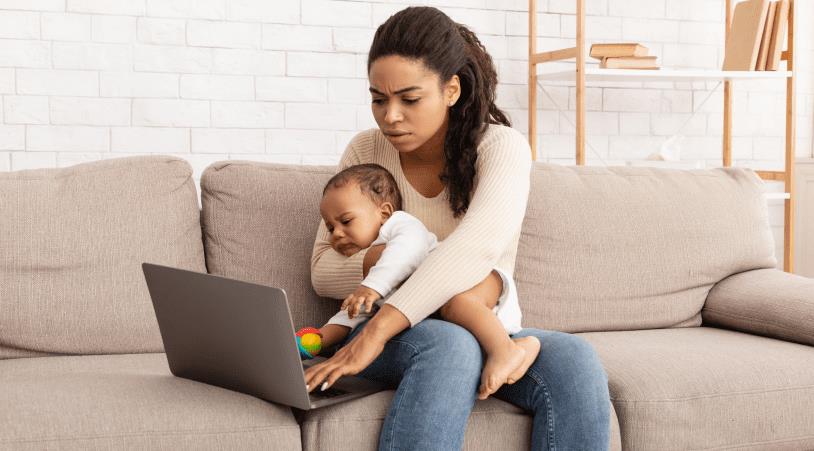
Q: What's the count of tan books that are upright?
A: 3